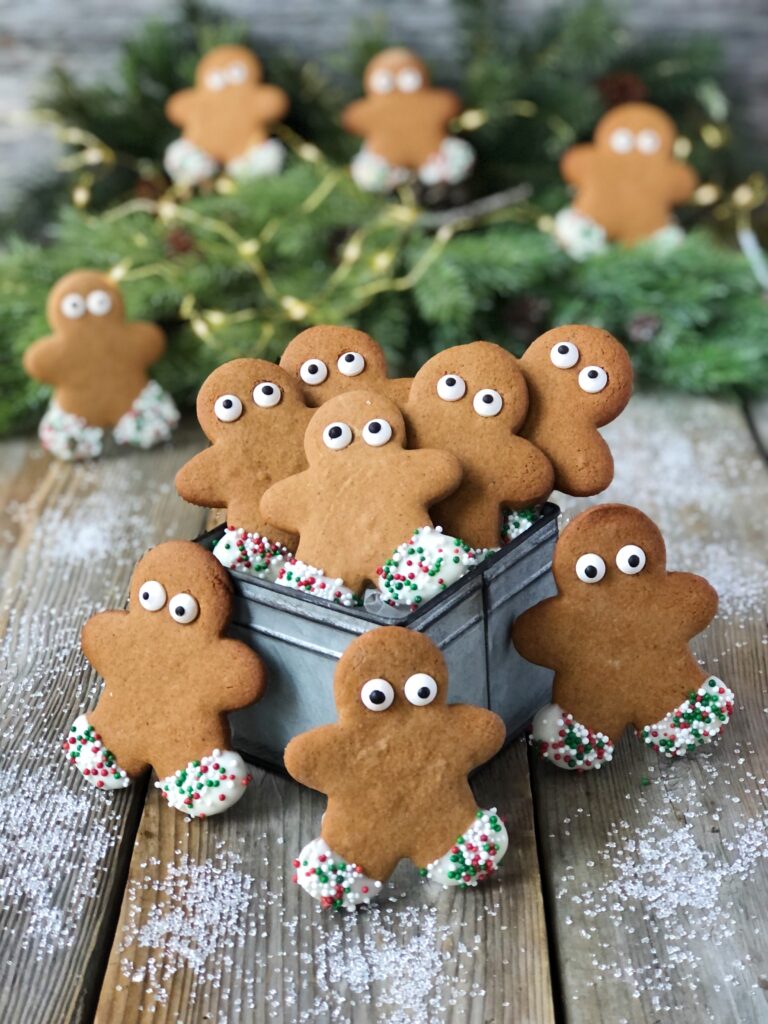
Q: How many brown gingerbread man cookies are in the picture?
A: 12